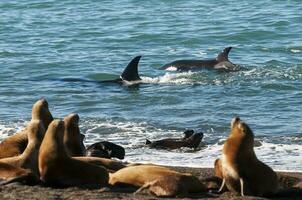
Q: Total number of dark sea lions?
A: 3